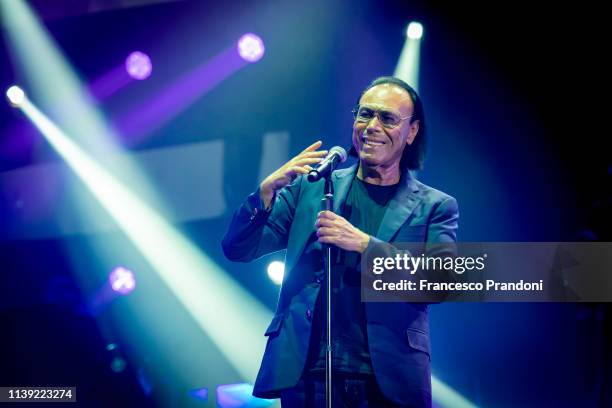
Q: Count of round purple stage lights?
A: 3